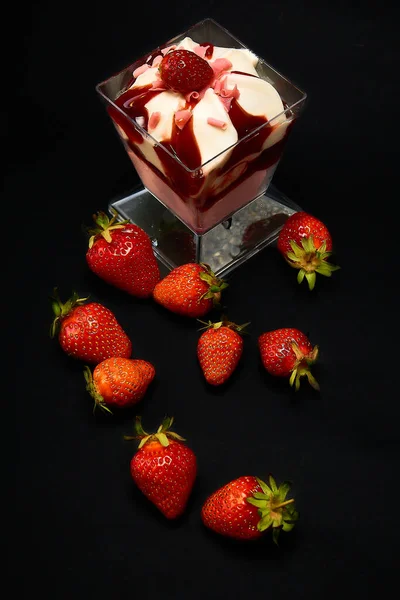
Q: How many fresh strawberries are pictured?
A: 10